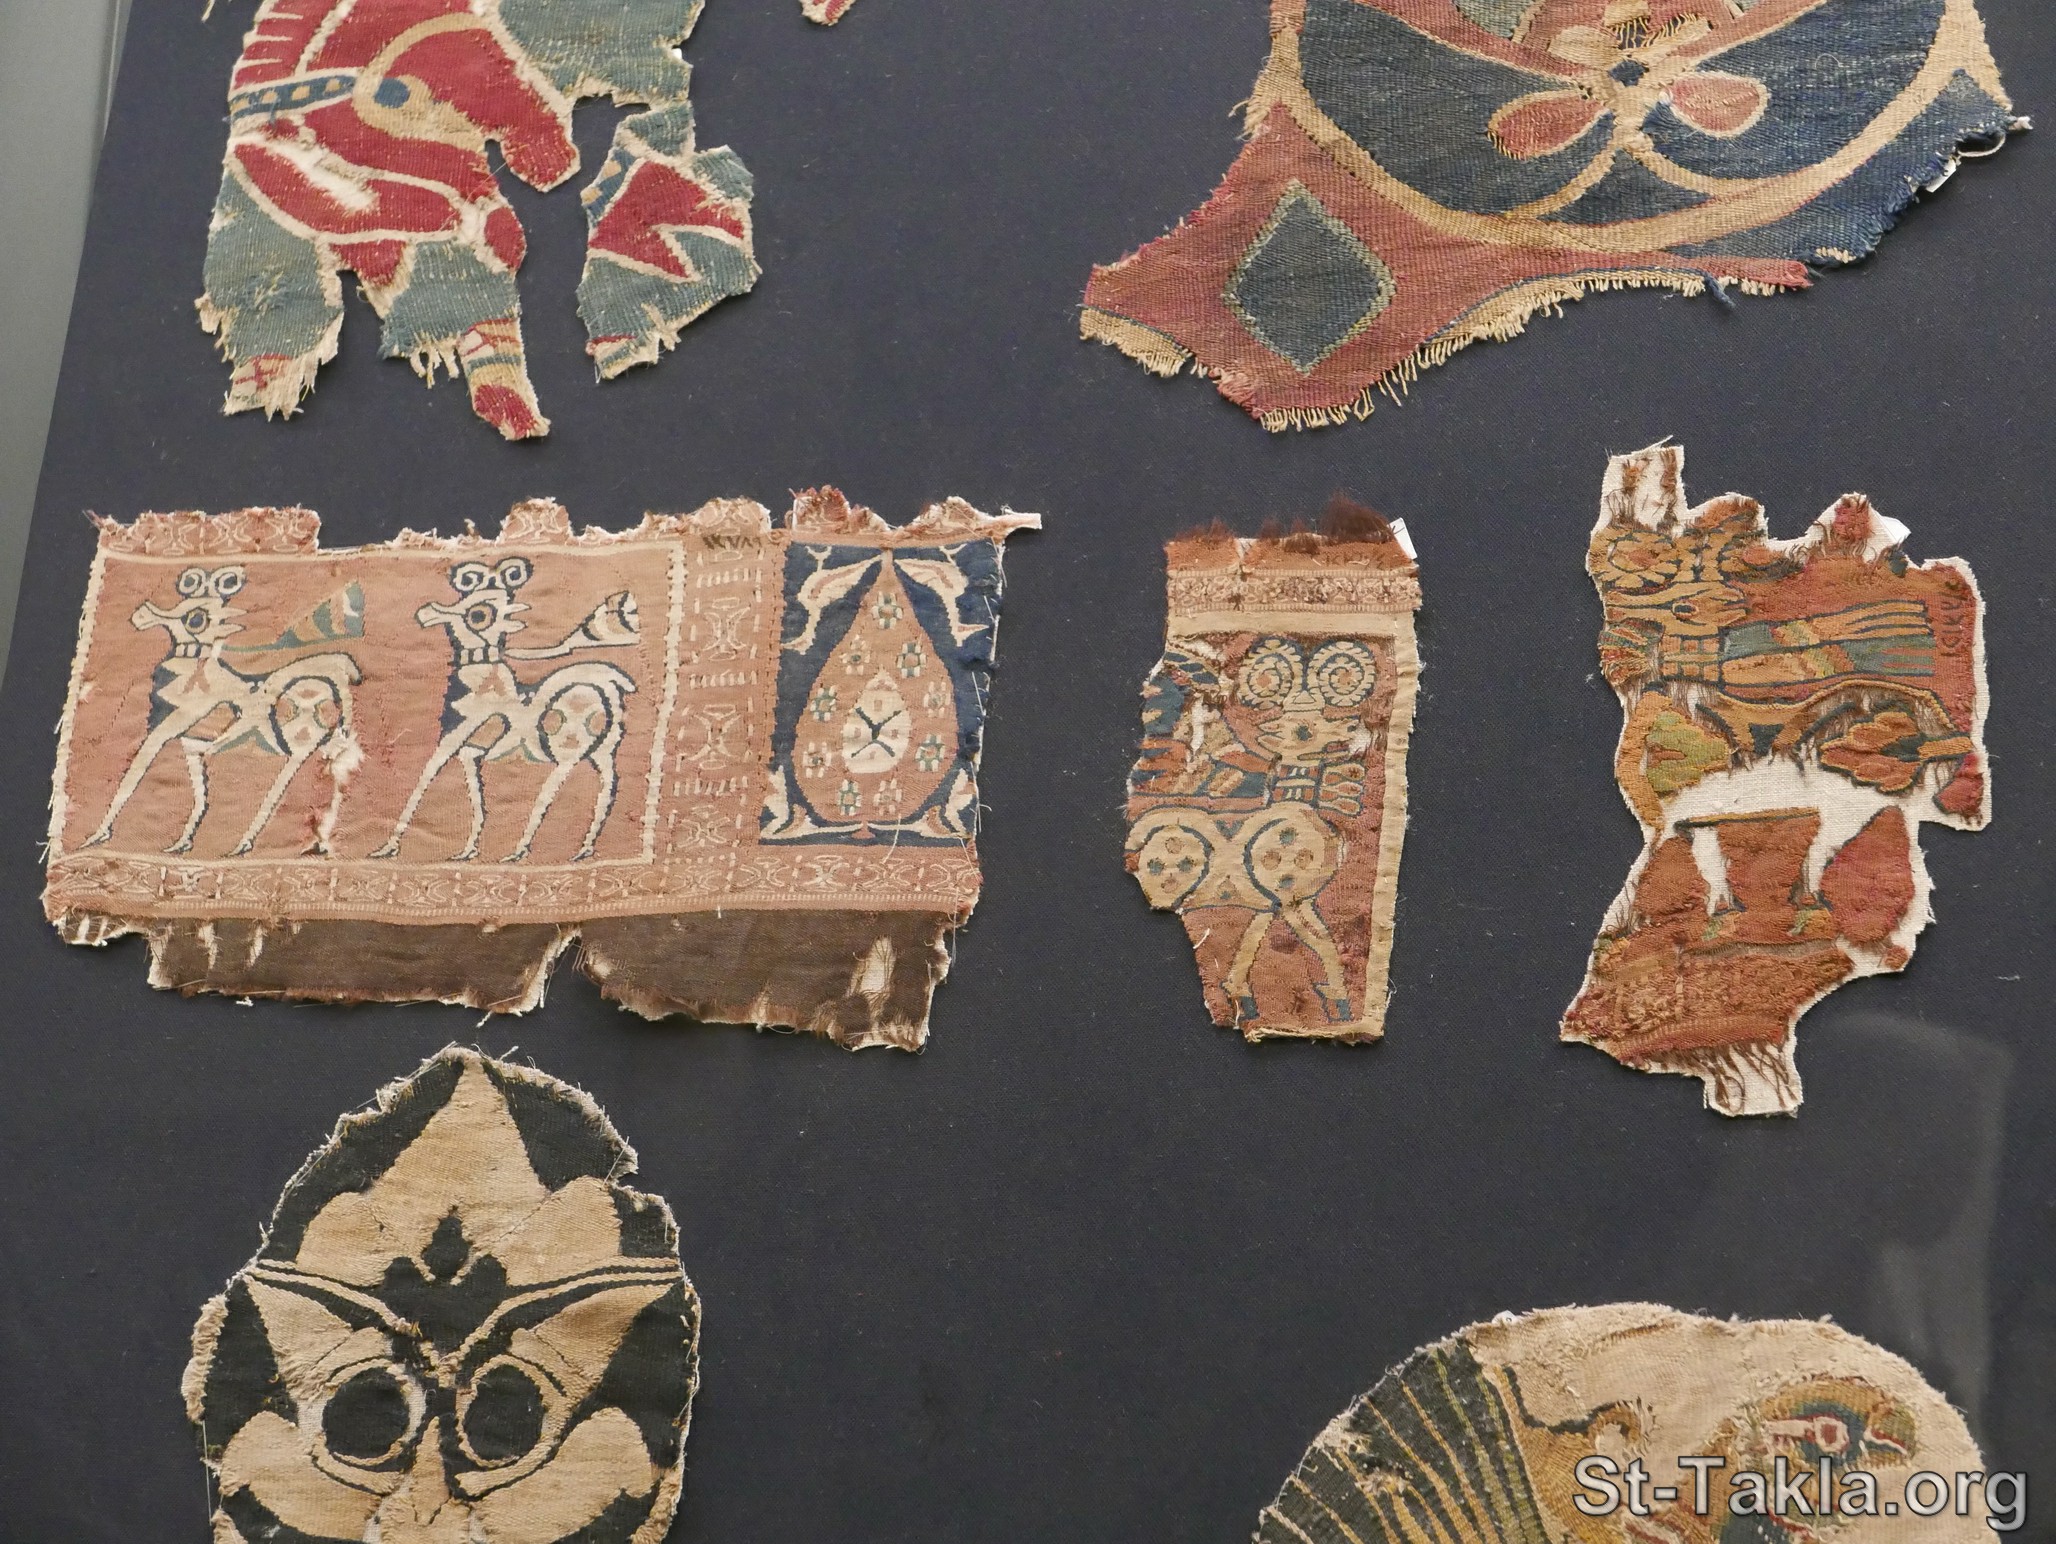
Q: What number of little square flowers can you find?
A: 9